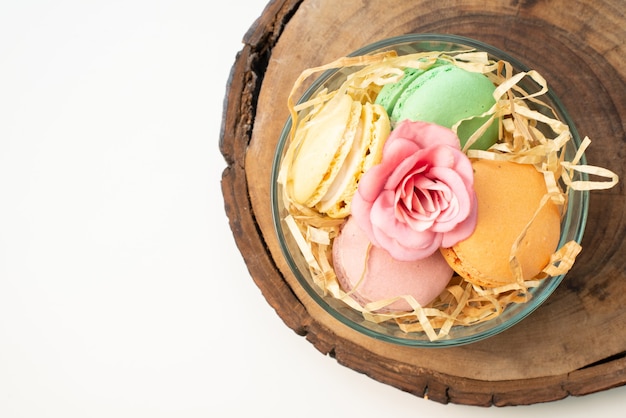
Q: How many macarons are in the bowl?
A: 4